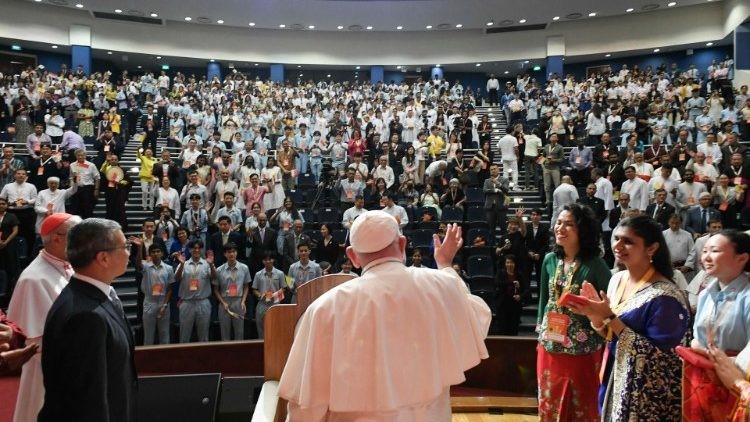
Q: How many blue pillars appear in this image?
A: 6